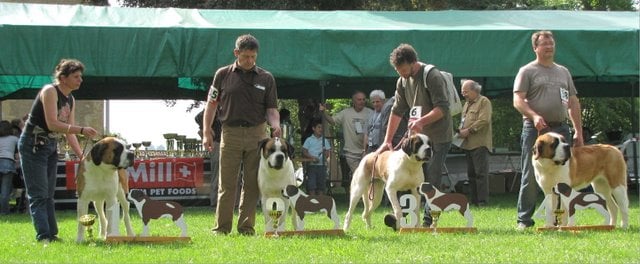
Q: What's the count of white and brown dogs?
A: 4